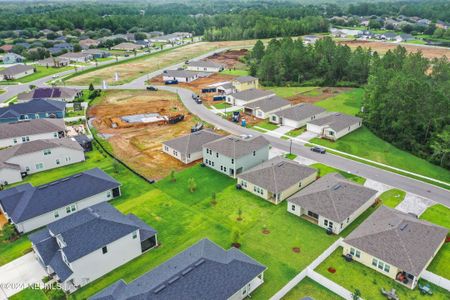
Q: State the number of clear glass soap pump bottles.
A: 0